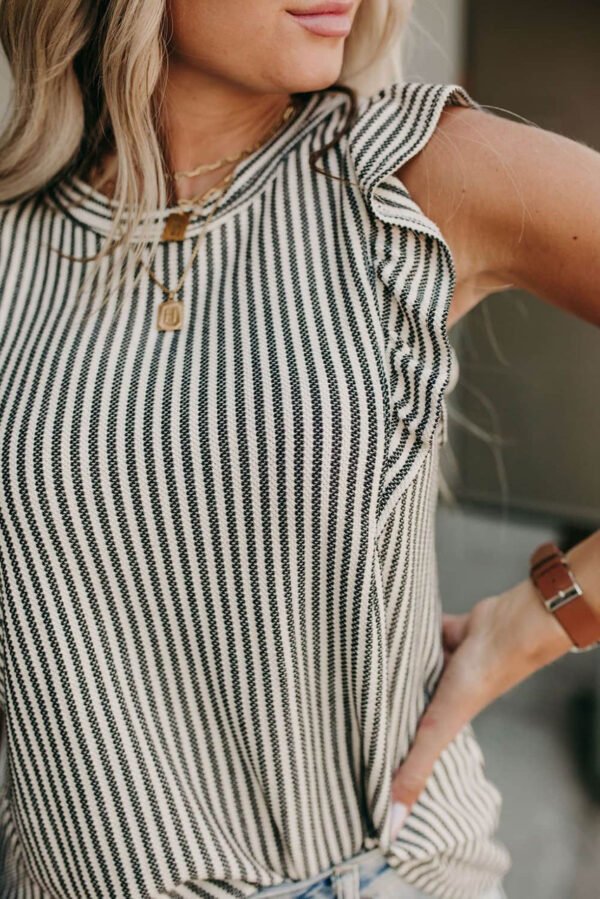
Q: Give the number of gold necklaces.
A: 3